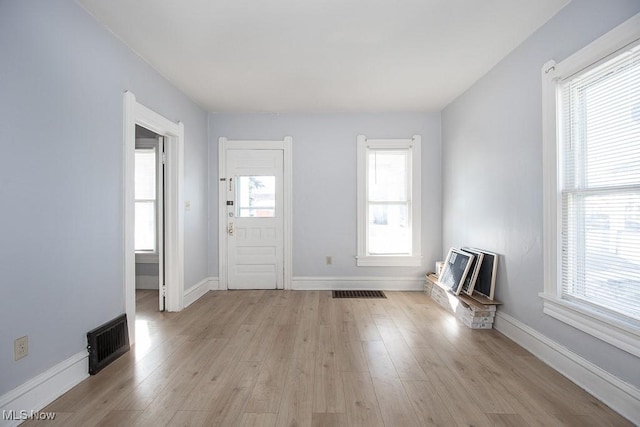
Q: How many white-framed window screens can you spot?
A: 3